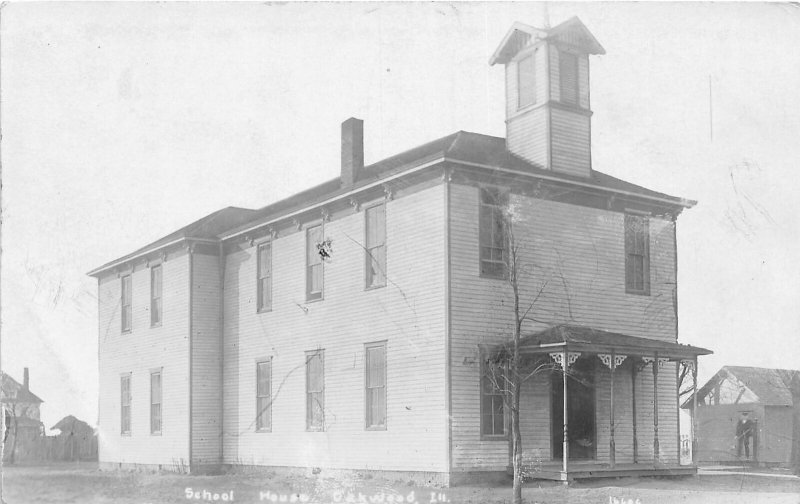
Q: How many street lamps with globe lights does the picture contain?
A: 0